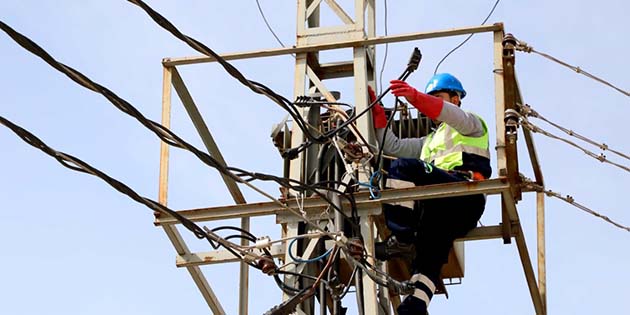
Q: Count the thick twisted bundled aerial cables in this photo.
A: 3